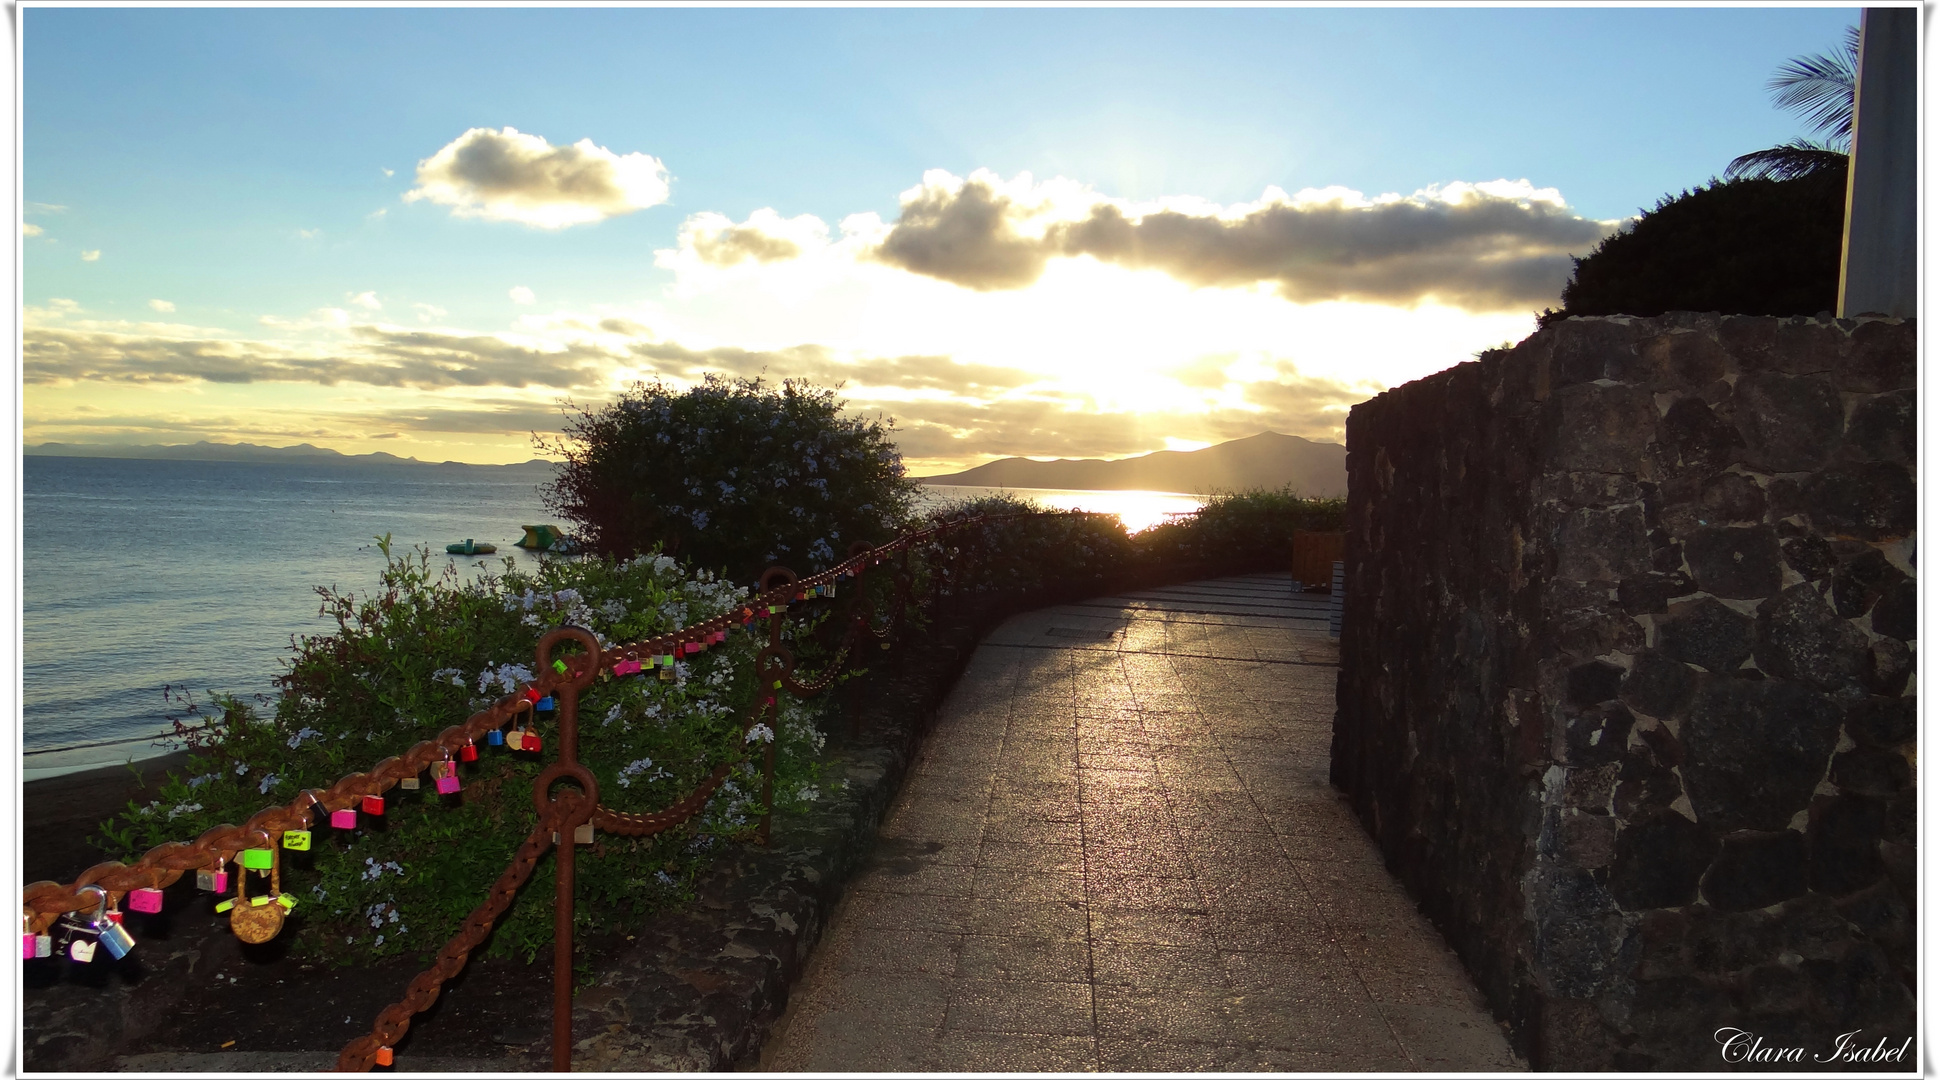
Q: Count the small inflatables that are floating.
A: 2